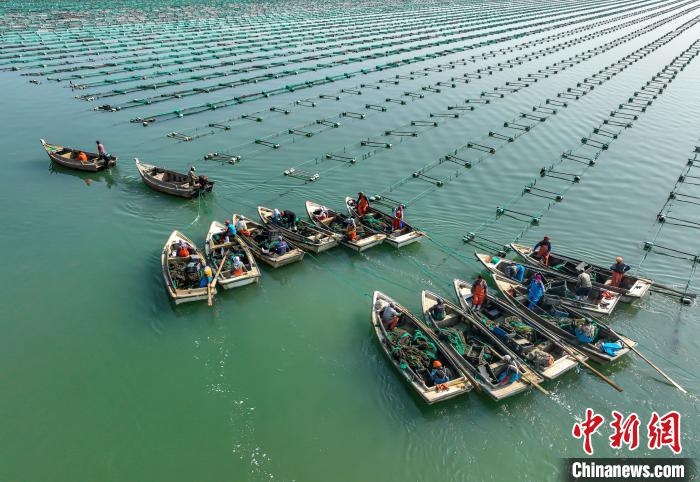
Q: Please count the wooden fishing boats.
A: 14